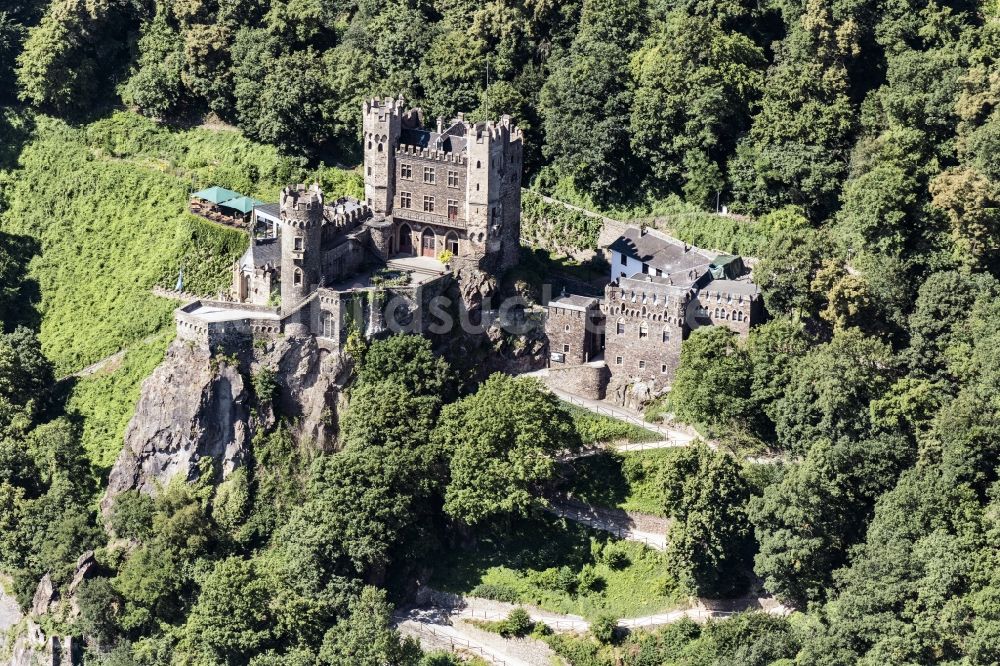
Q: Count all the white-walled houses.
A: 1